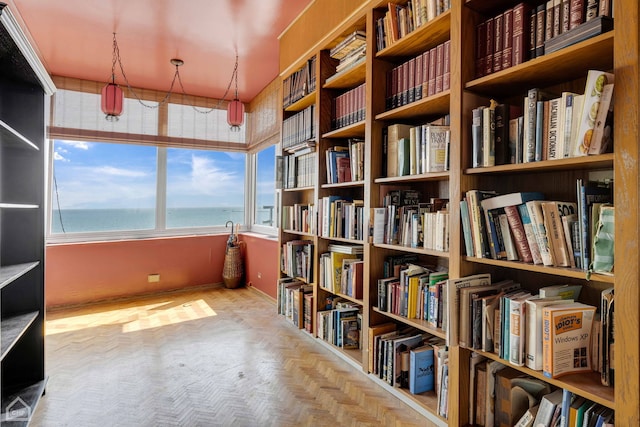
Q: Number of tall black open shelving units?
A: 1